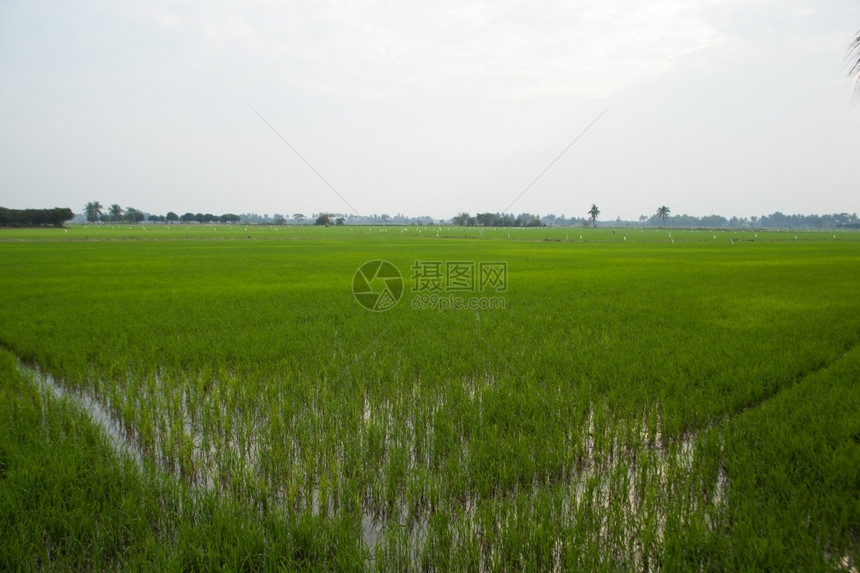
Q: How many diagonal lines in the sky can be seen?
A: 2